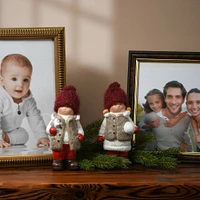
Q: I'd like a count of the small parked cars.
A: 0